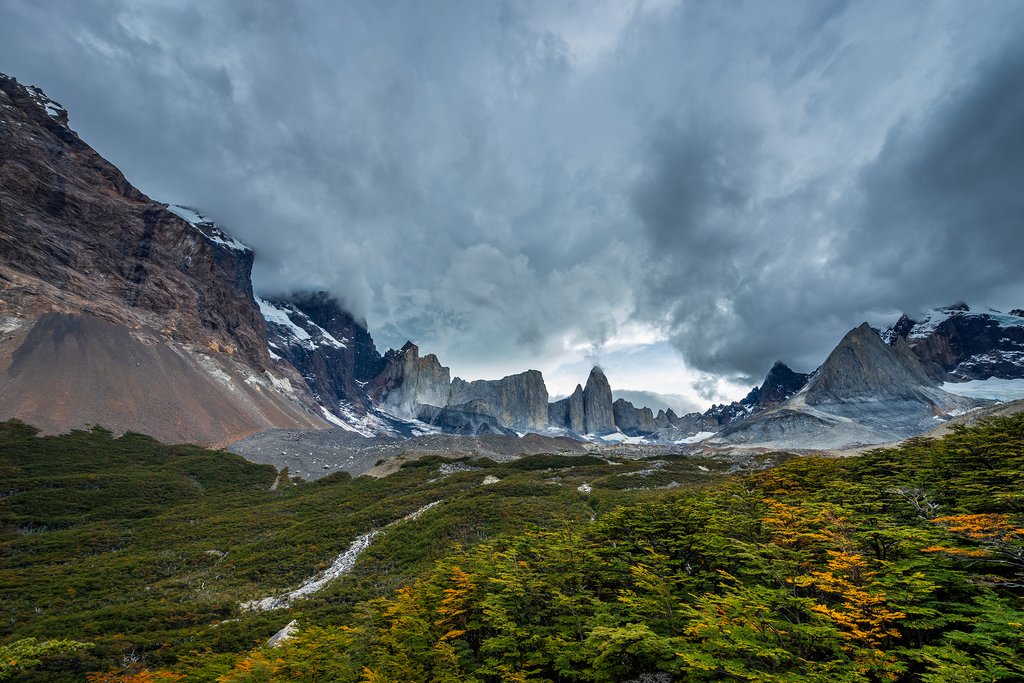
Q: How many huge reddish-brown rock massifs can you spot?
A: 1